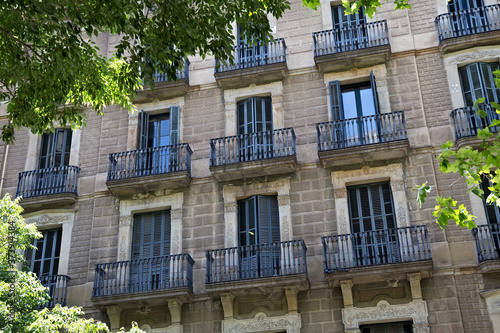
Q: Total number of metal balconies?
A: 14